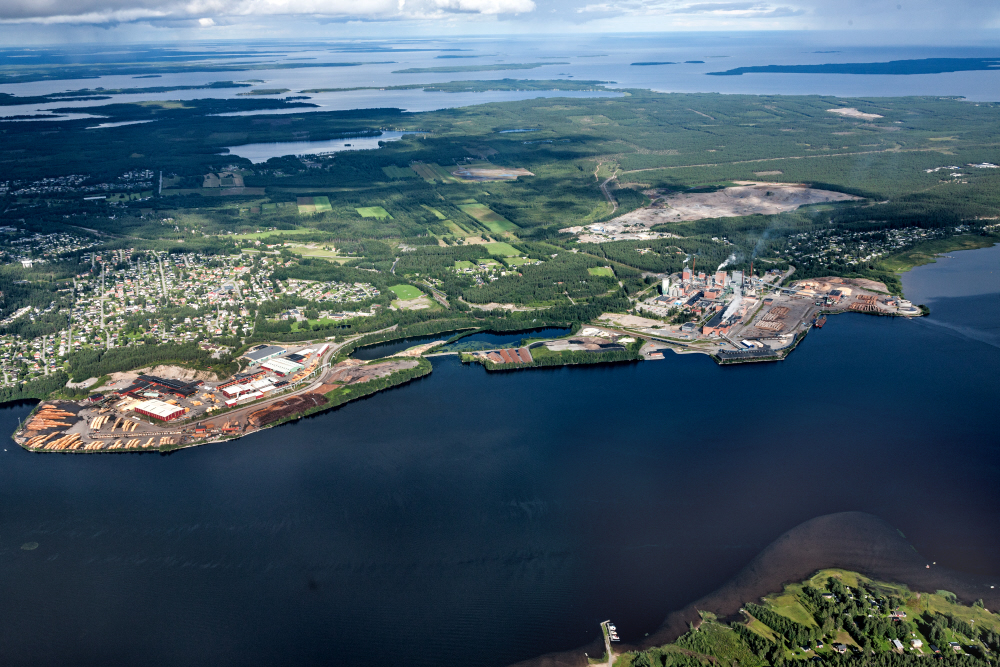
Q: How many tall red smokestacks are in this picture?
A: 3